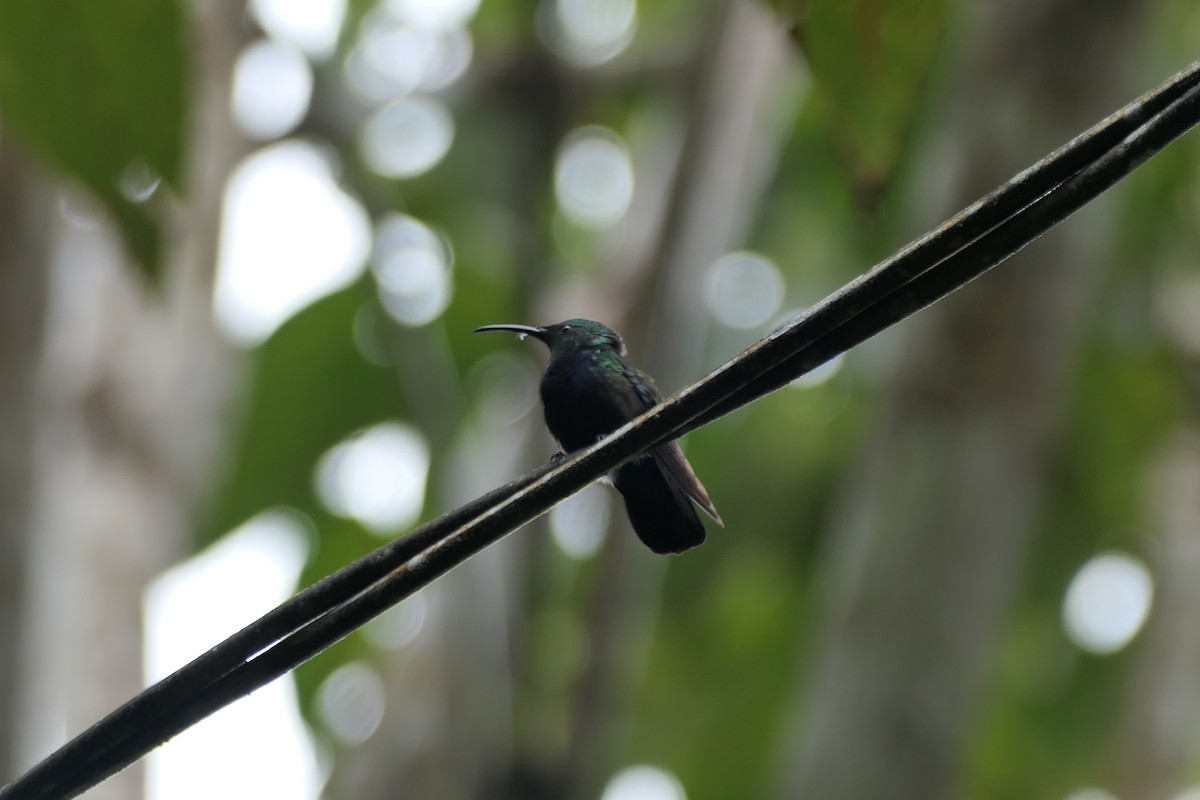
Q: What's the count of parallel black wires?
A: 2